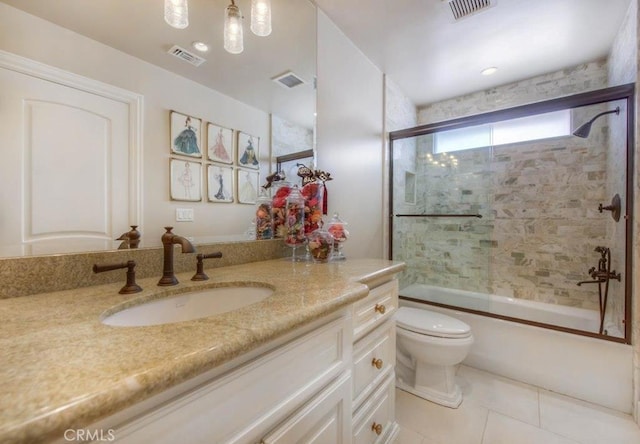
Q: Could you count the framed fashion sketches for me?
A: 6